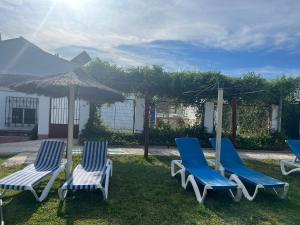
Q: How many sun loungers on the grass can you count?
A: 5